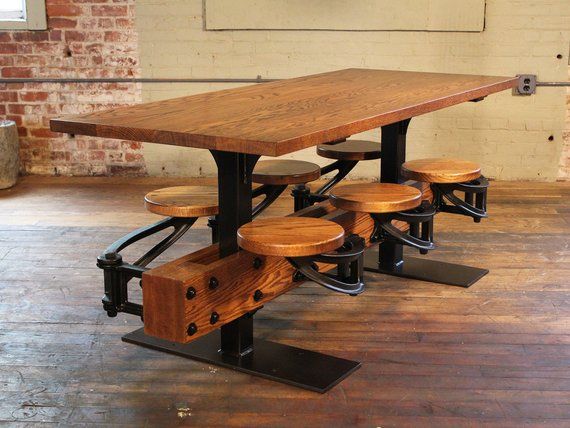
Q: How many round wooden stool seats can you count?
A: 6